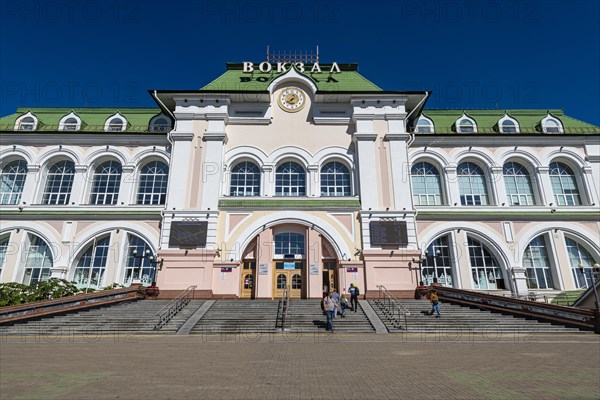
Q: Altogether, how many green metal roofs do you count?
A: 3